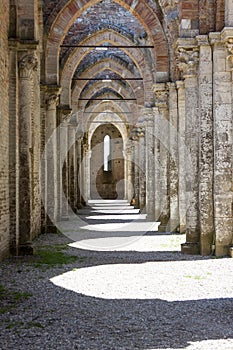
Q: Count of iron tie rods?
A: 5